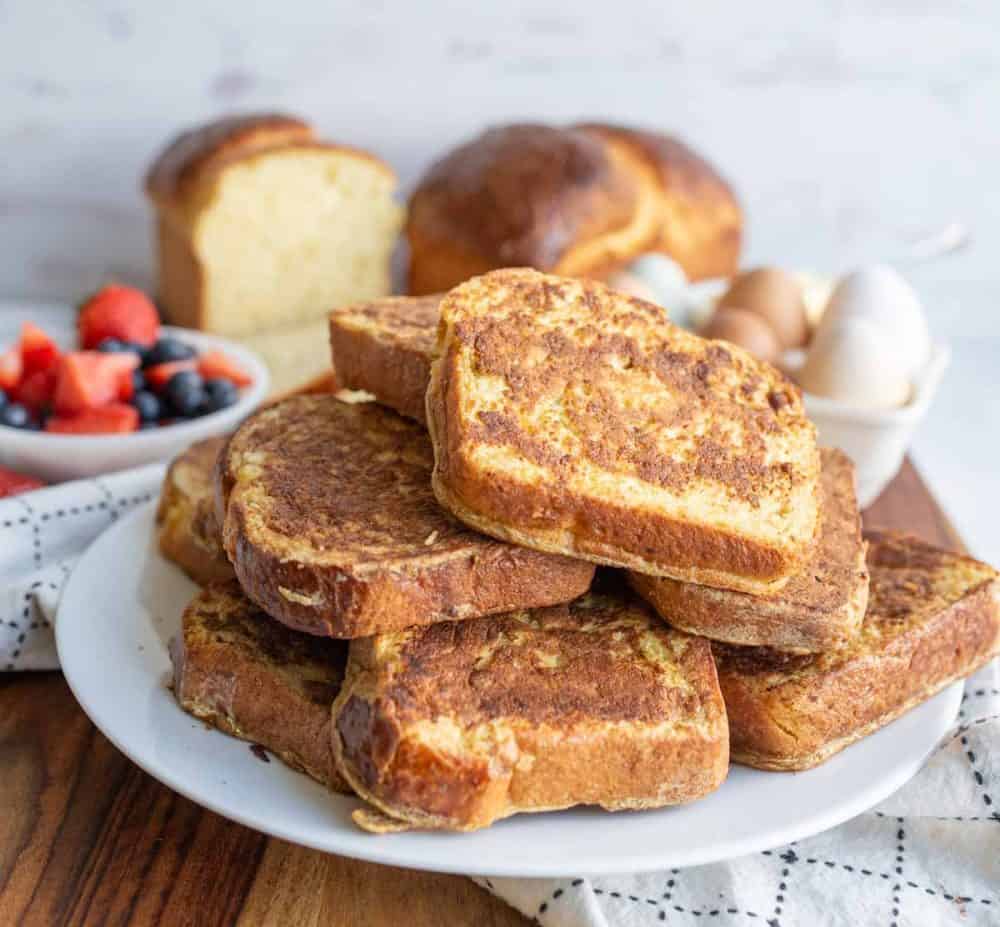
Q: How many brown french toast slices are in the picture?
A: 8